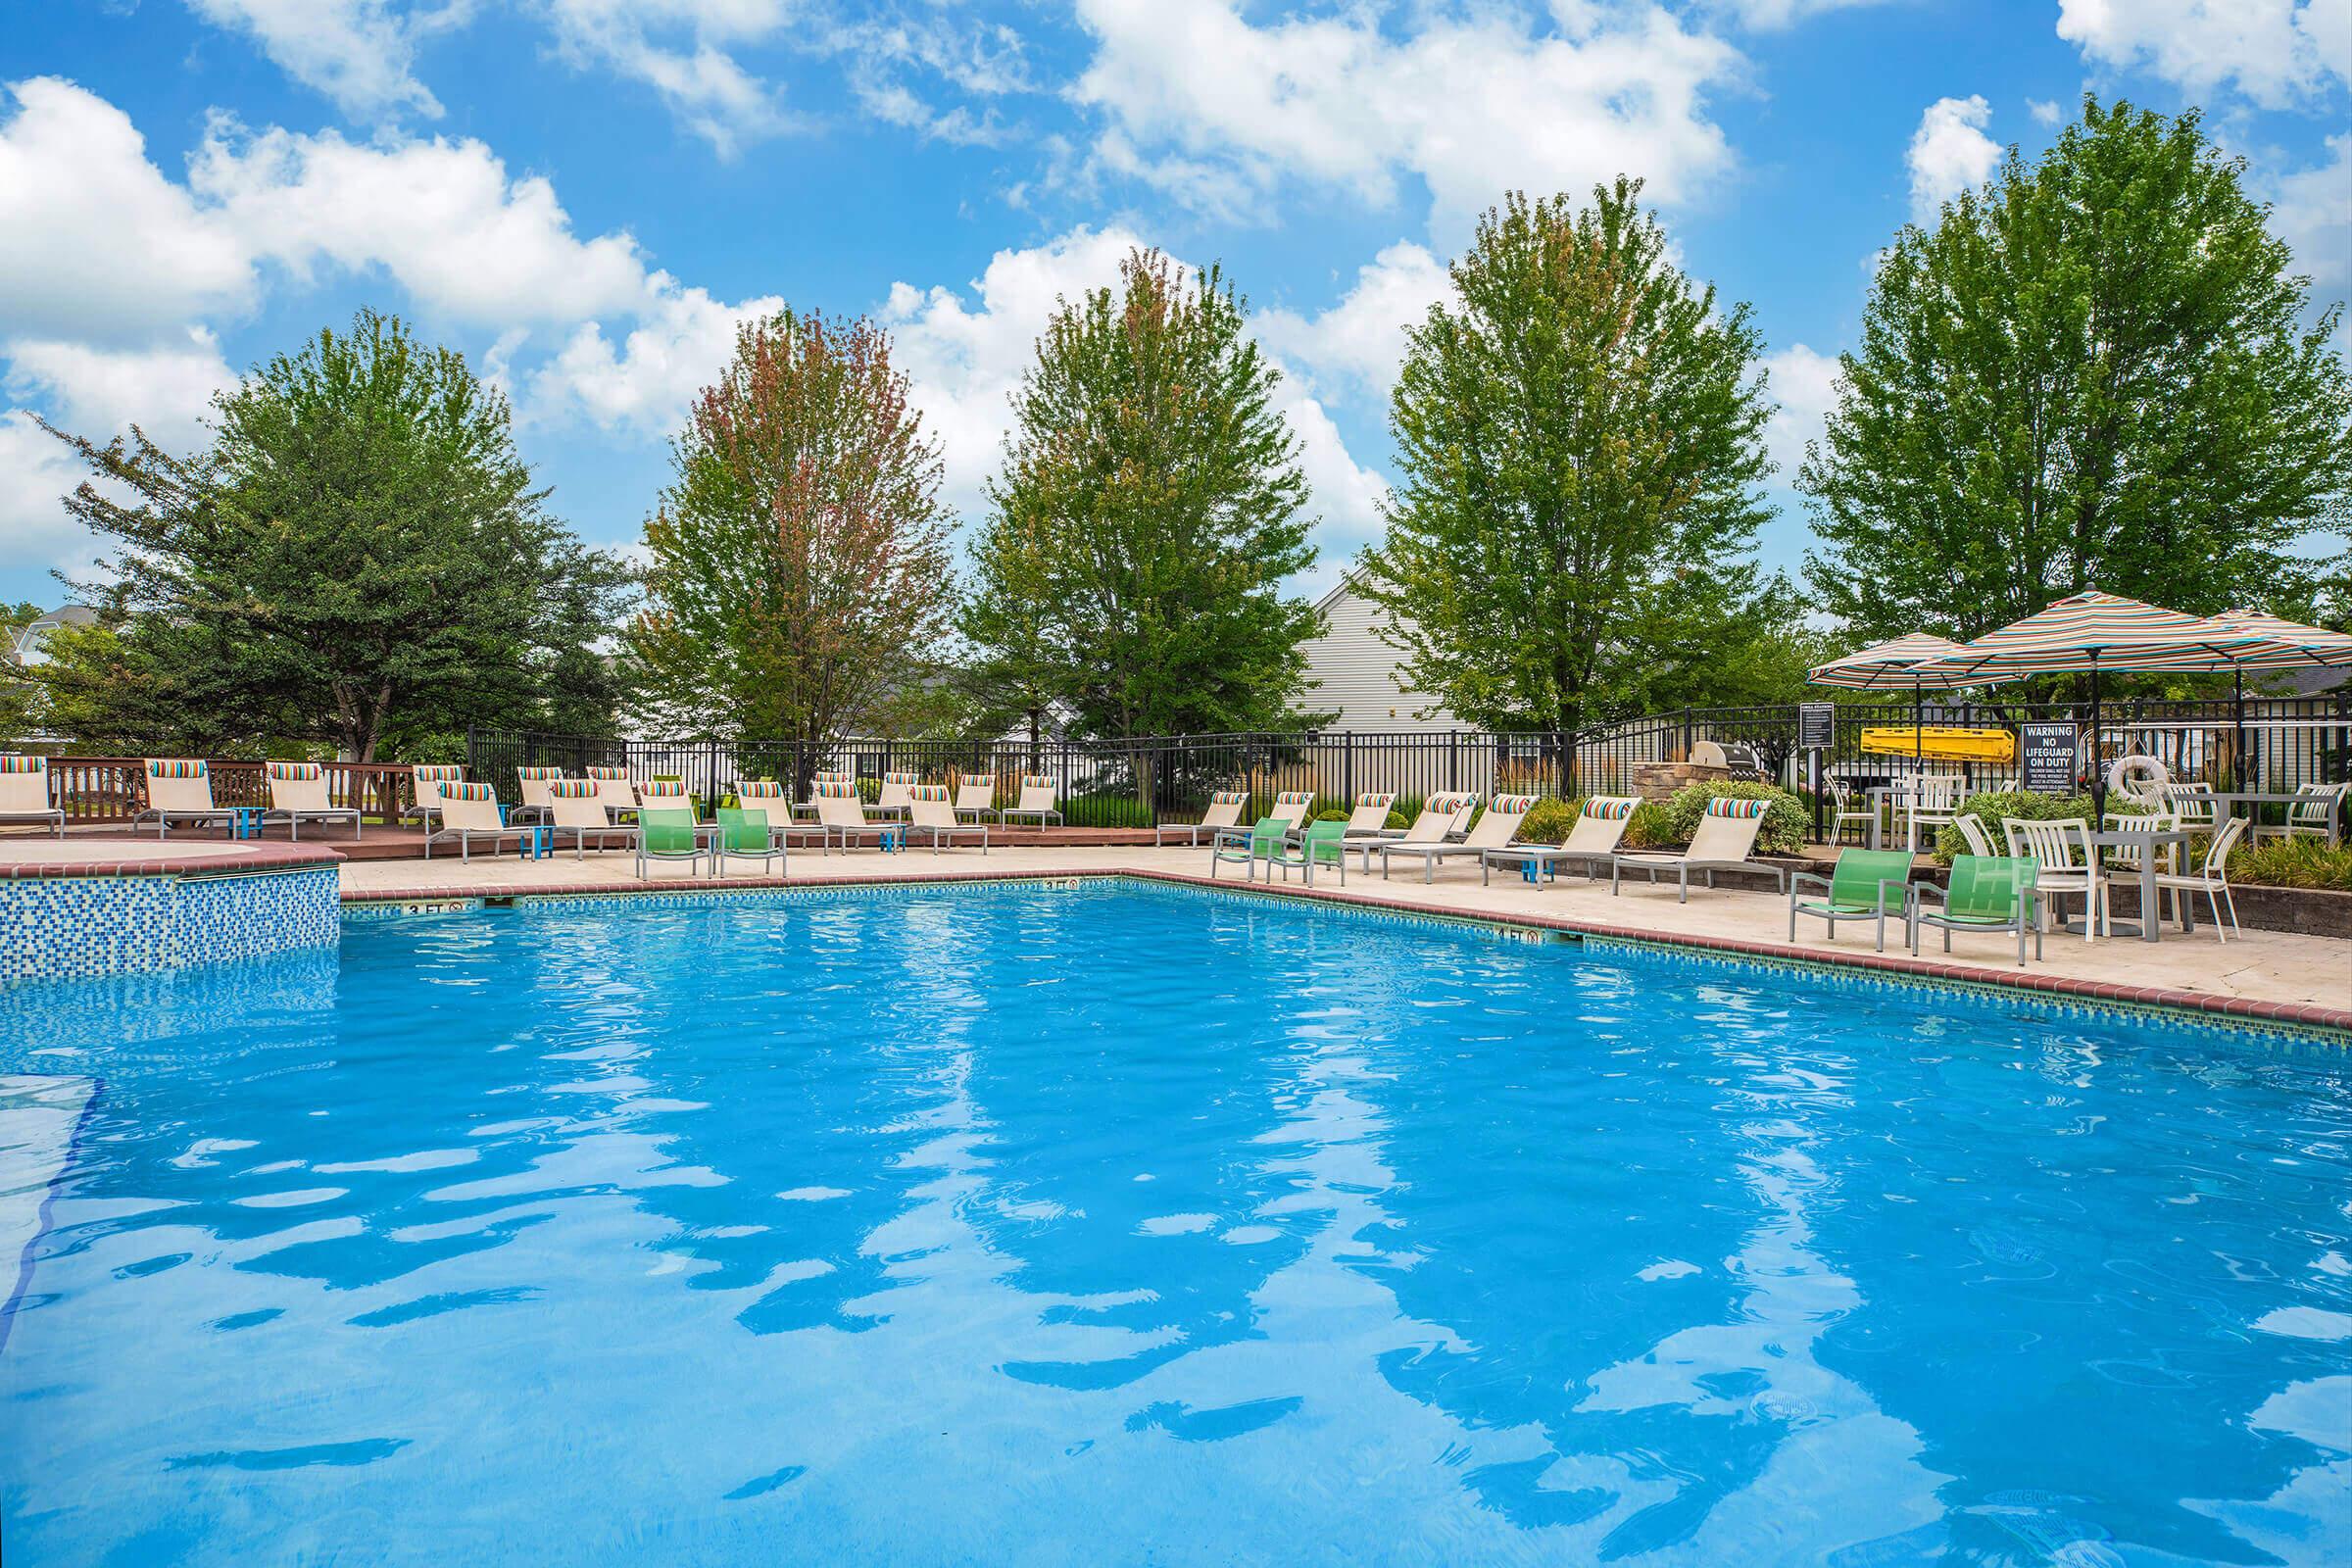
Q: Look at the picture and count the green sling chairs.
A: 6